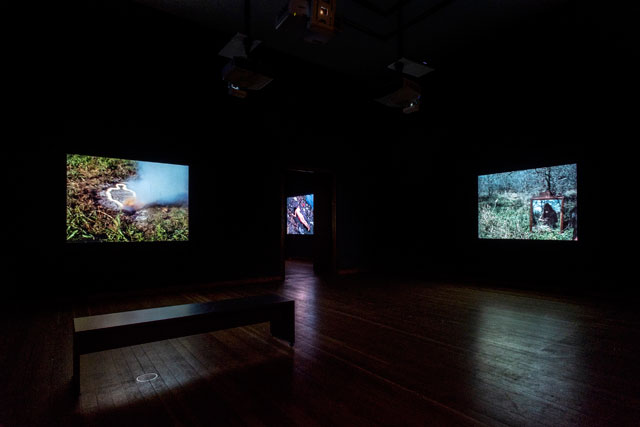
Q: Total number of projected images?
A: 3